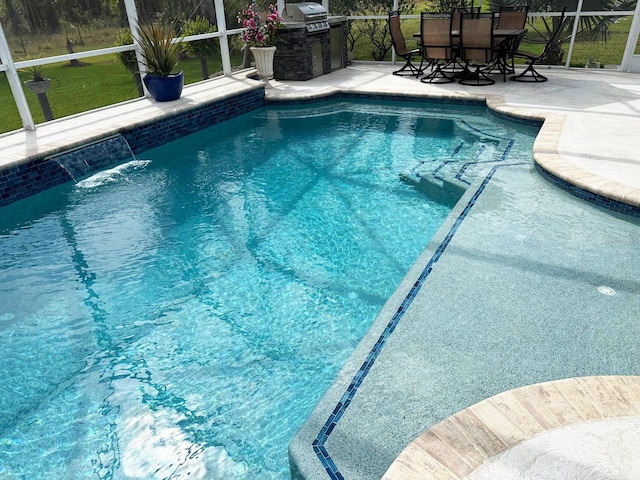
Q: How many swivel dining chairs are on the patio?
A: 6